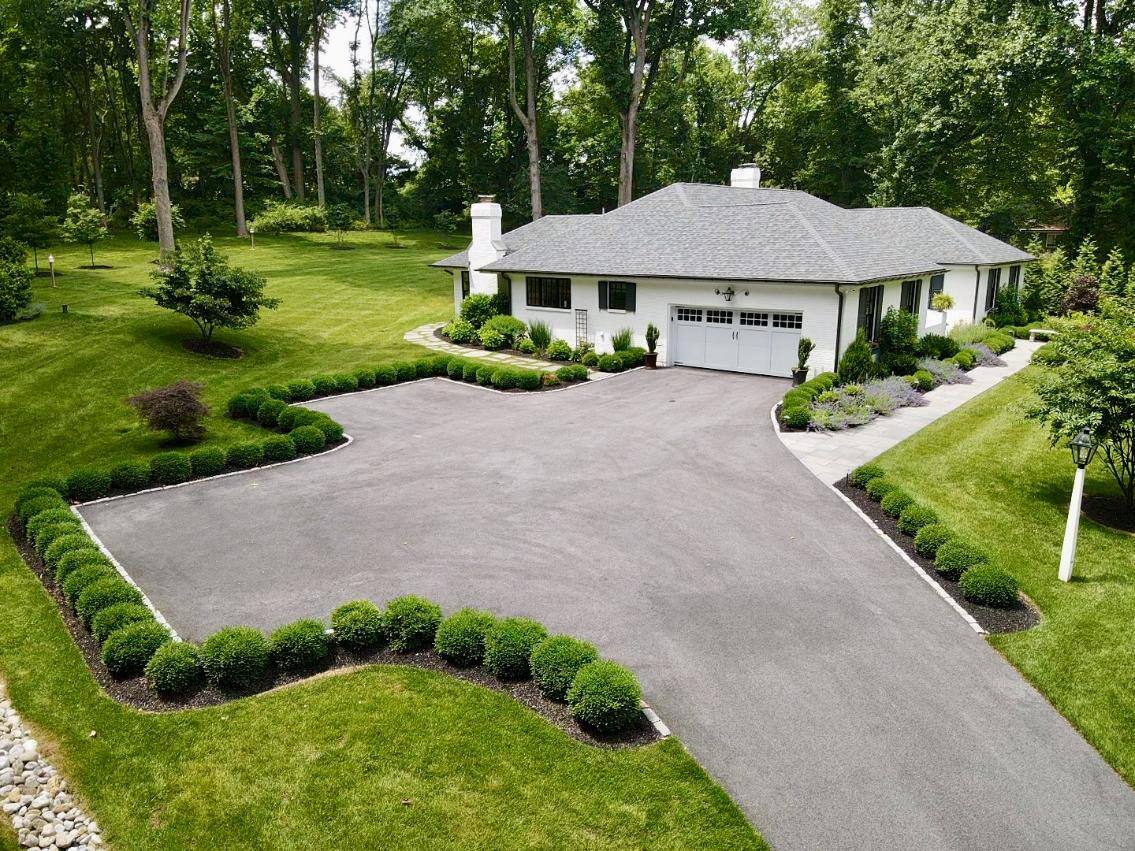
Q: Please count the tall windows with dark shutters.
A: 4